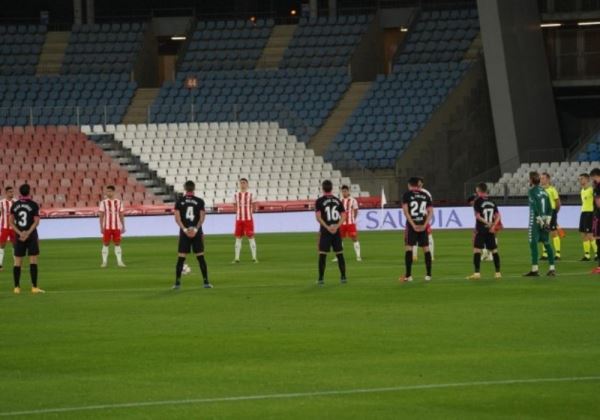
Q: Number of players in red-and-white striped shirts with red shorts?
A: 5